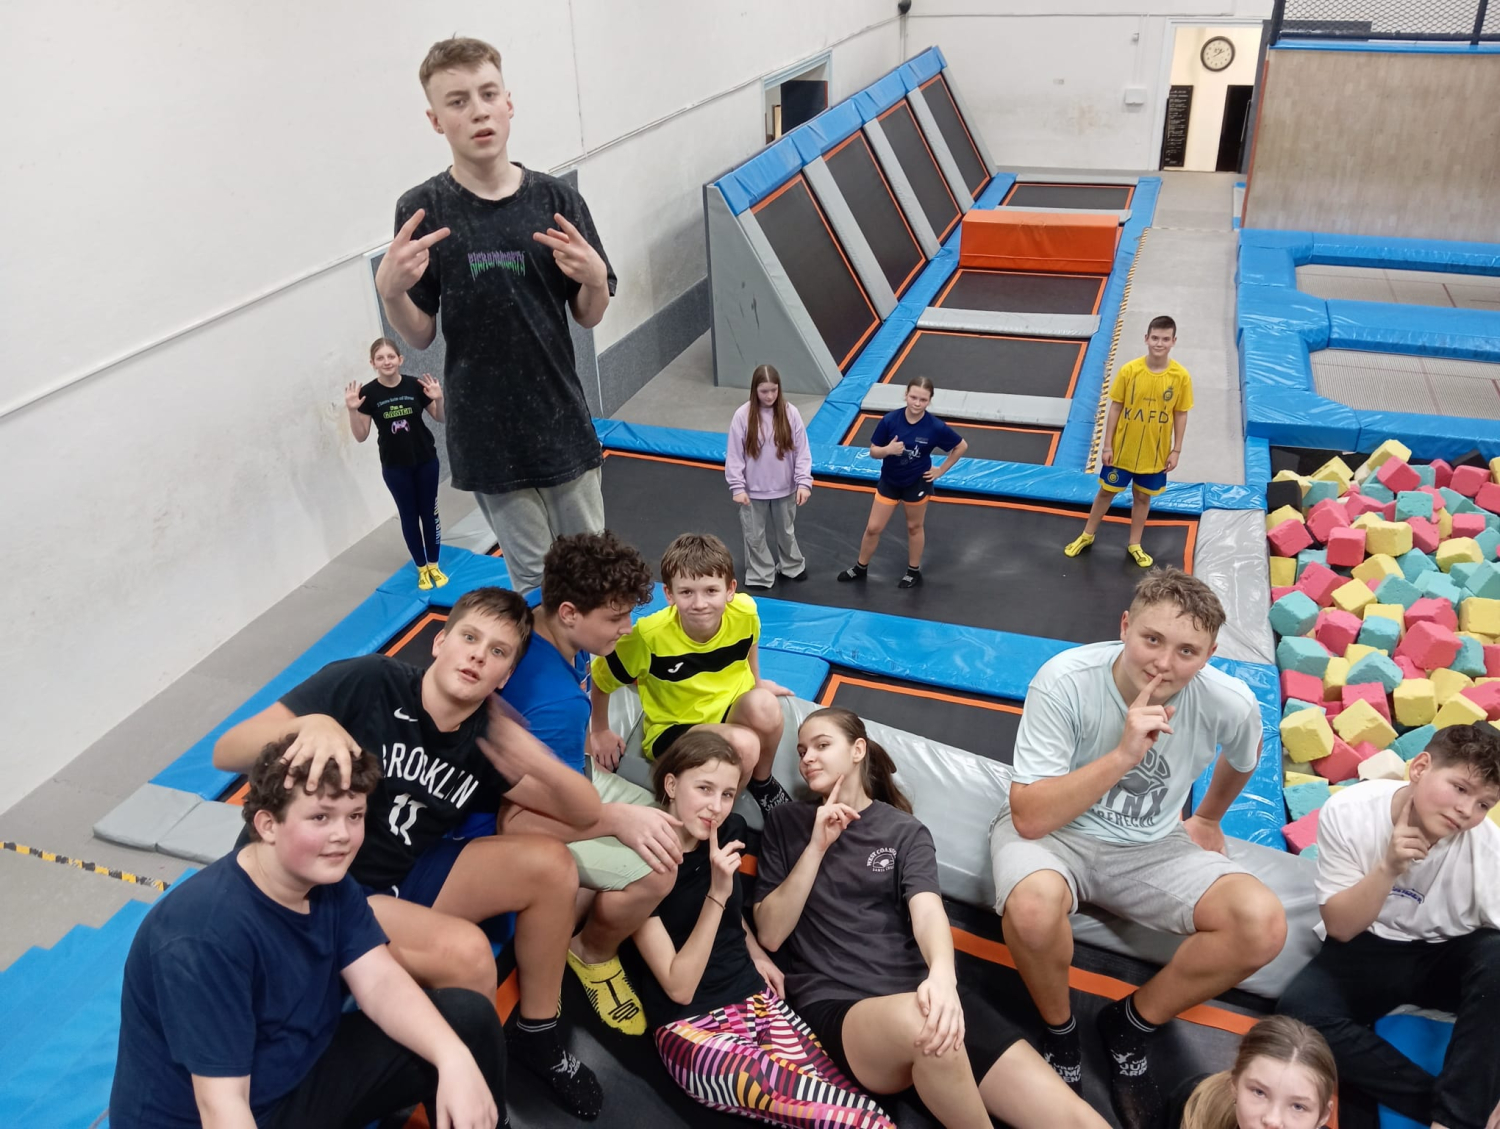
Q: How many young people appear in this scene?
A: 14